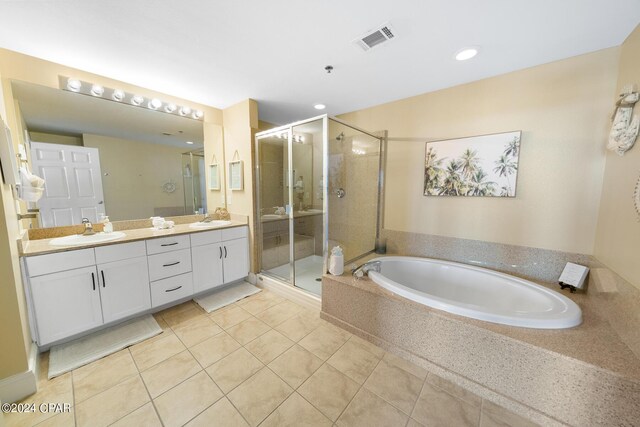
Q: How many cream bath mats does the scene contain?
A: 2